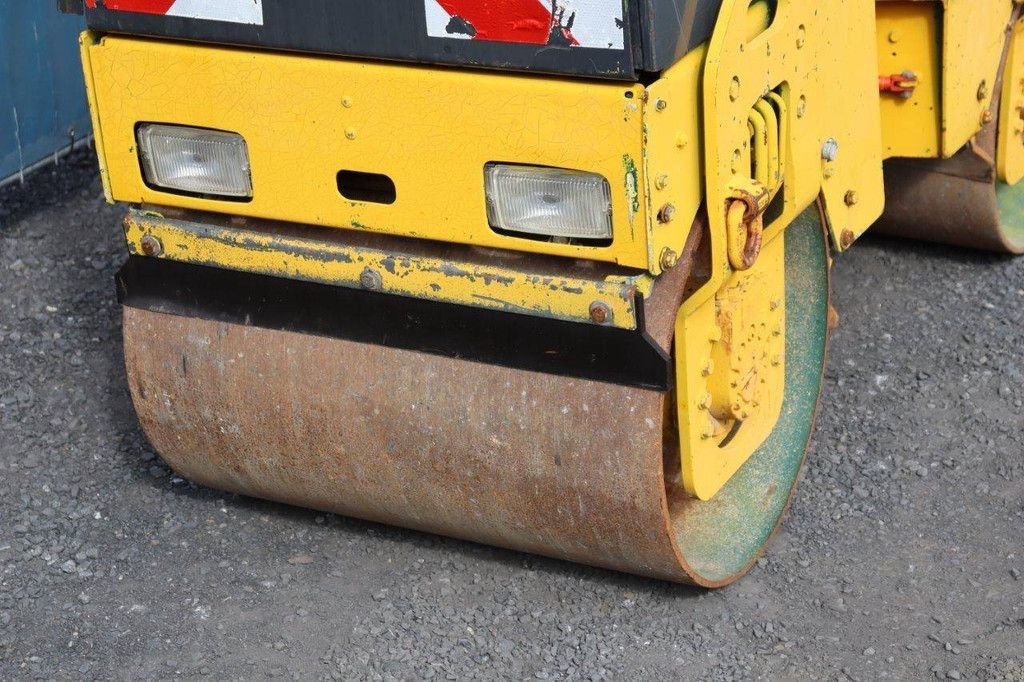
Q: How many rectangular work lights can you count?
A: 2